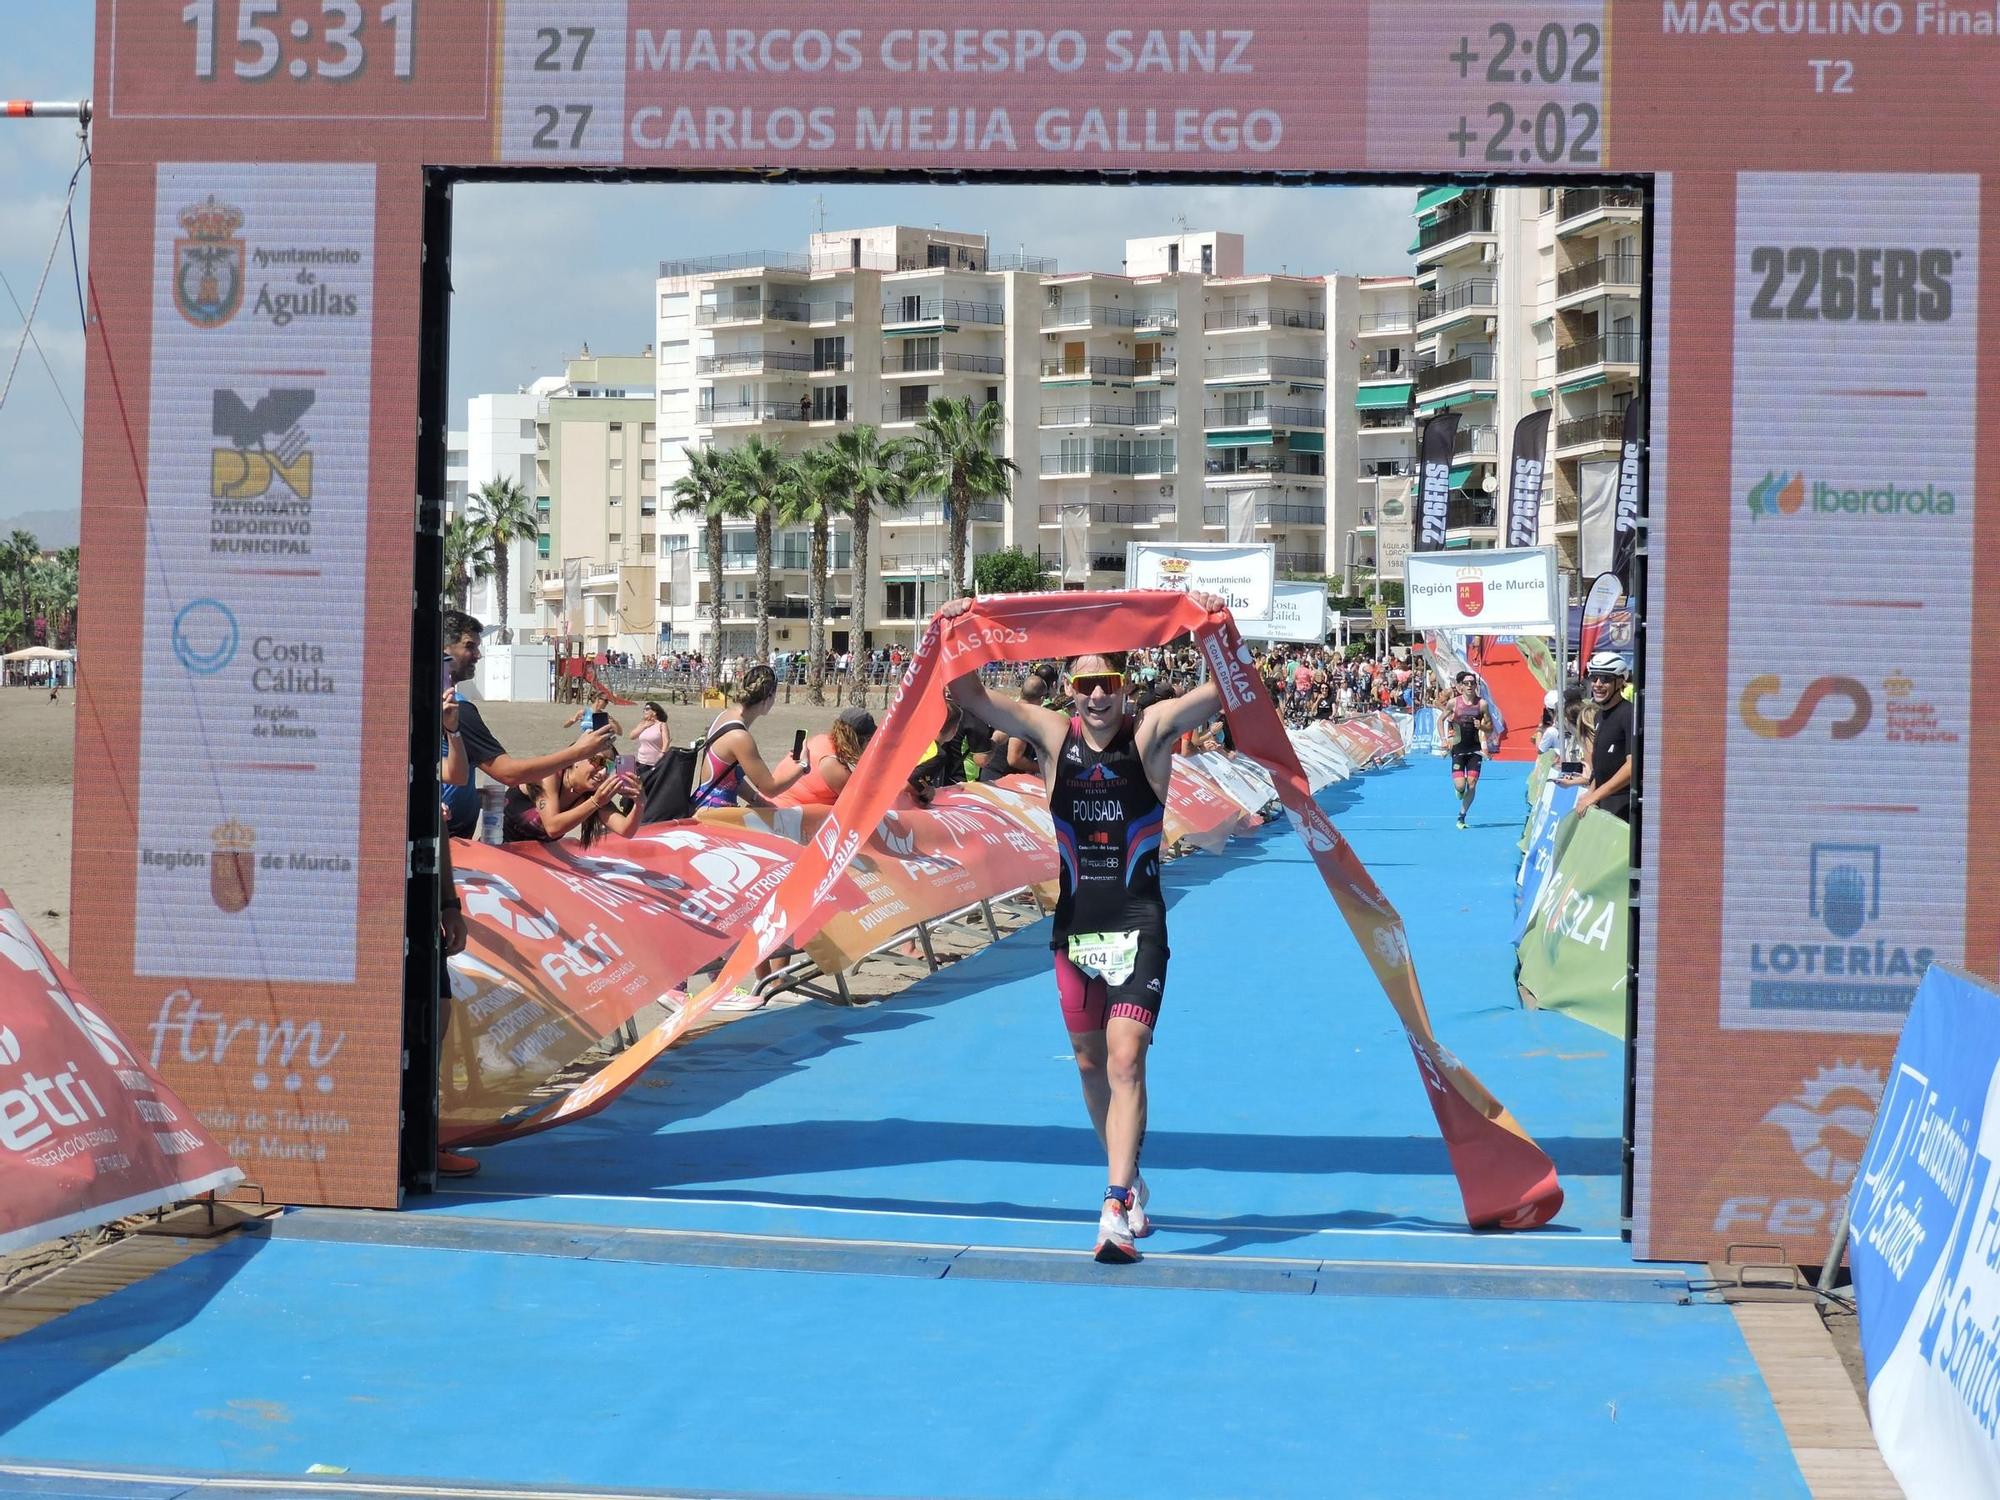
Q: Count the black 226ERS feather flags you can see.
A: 3